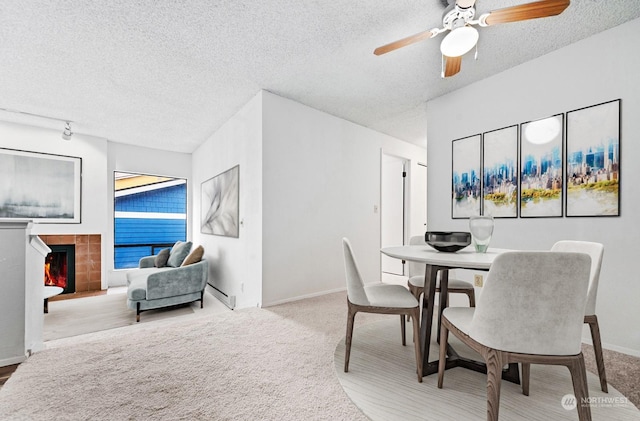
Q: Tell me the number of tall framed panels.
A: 4